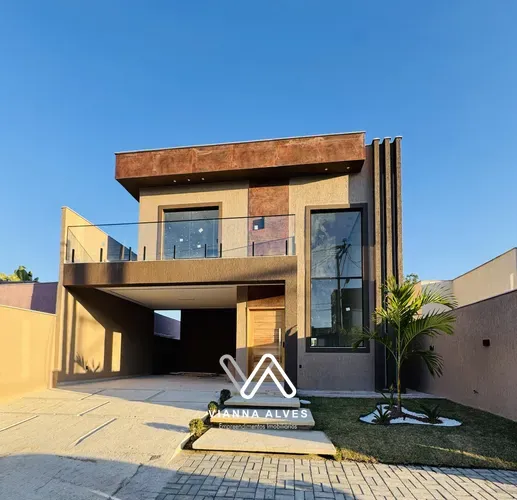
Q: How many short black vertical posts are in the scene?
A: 9